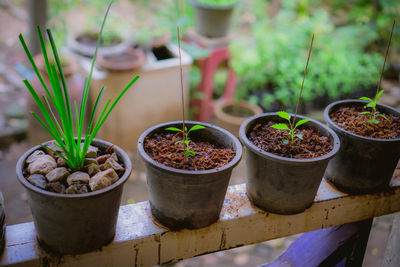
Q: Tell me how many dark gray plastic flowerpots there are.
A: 4